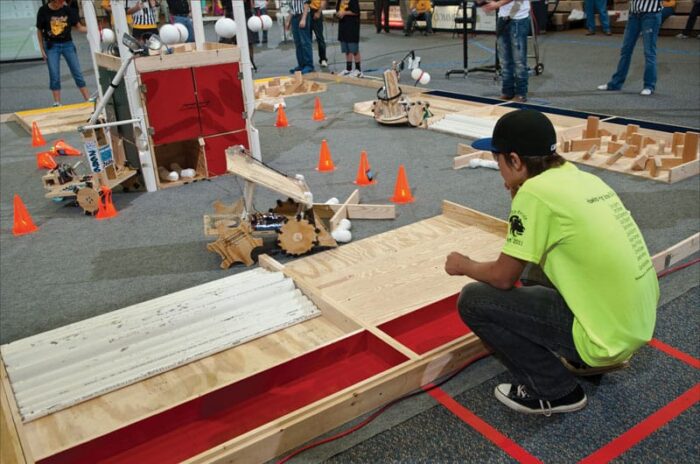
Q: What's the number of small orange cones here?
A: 10